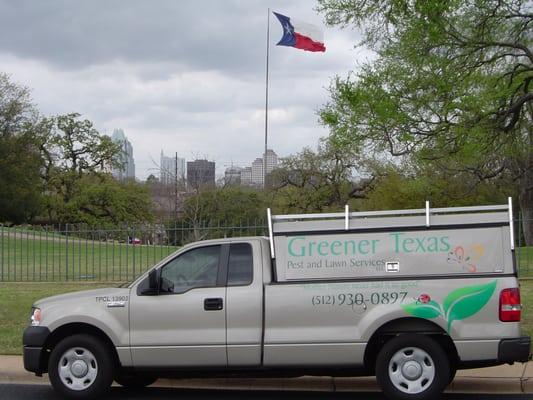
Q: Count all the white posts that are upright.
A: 4